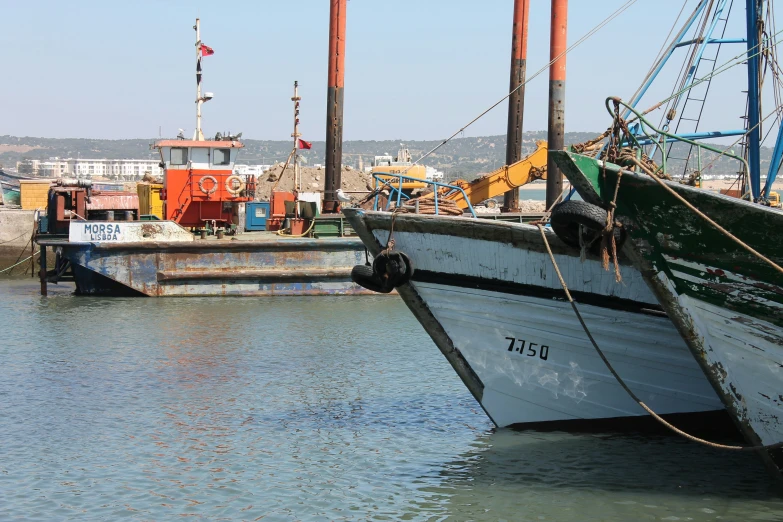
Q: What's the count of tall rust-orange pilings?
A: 3